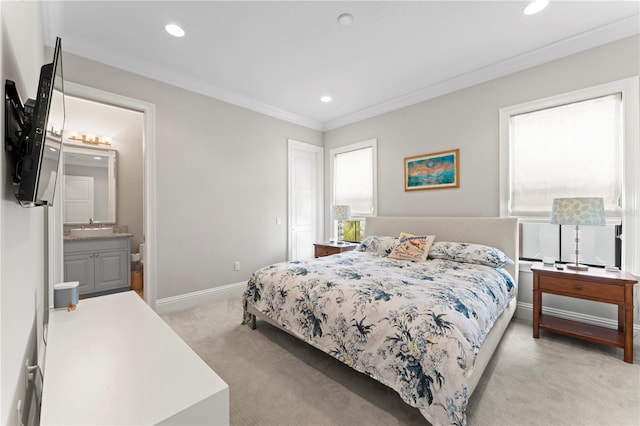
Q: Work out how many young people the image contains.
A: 0